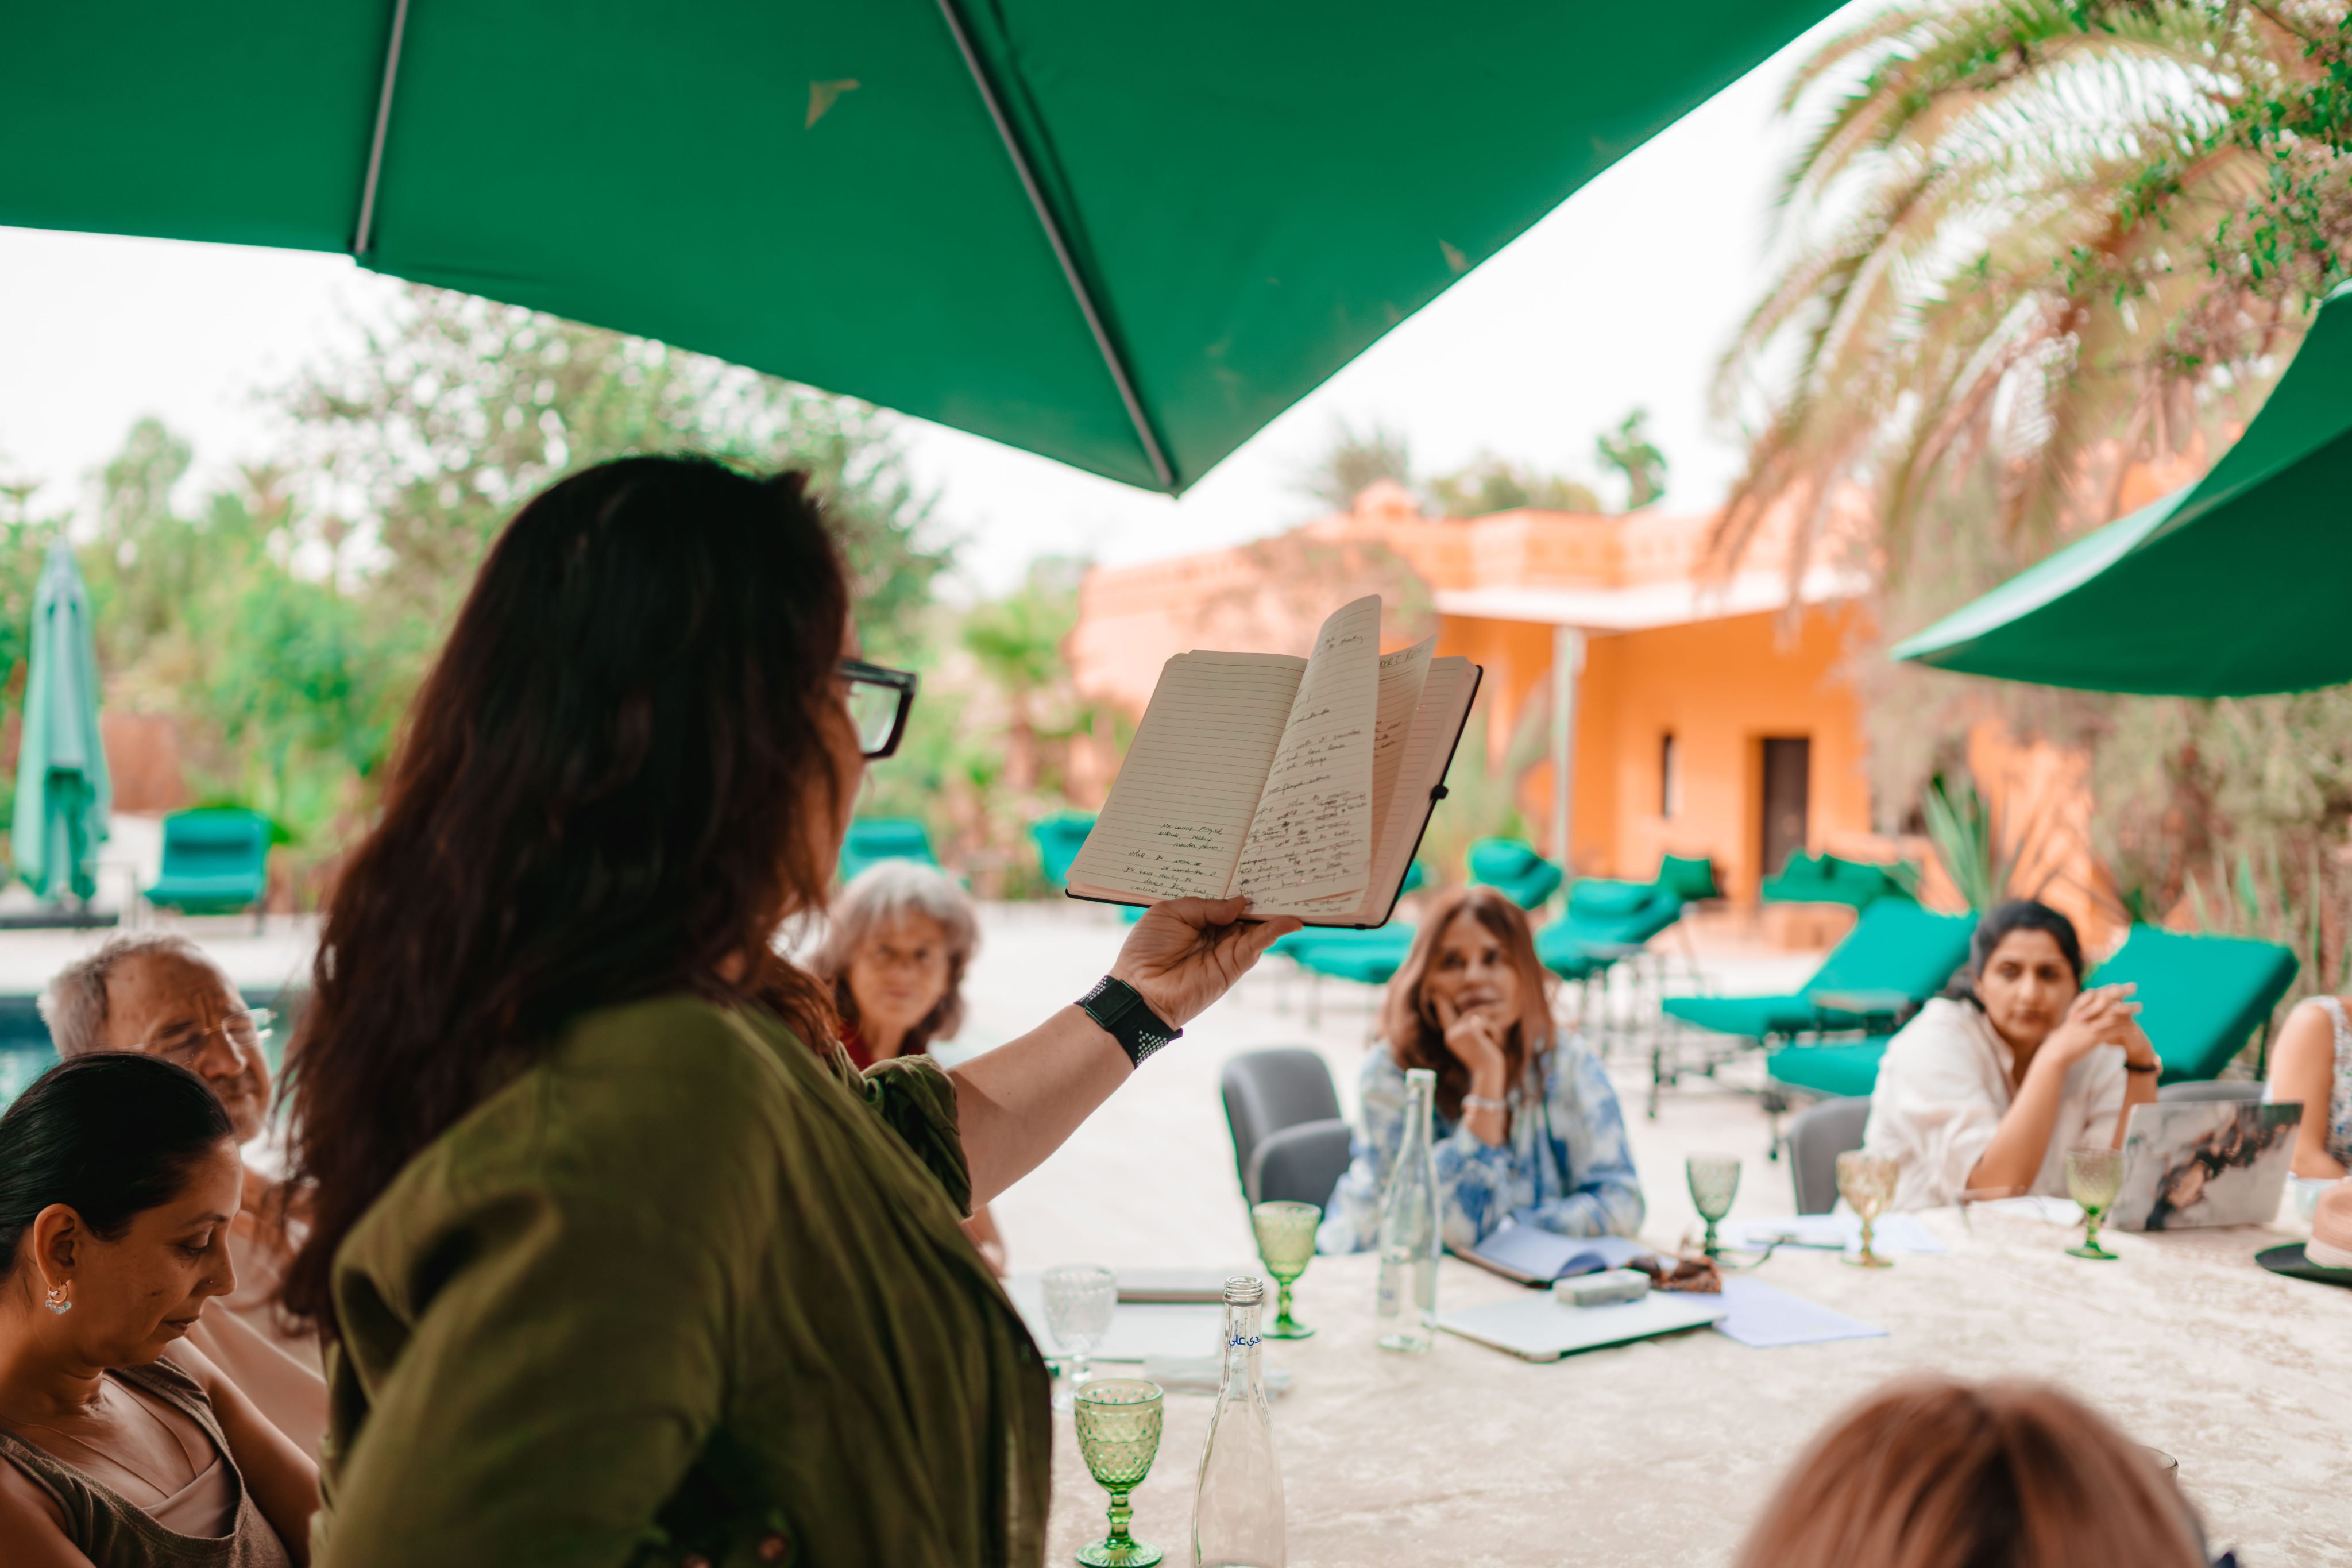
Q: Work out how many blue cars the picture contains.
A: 0